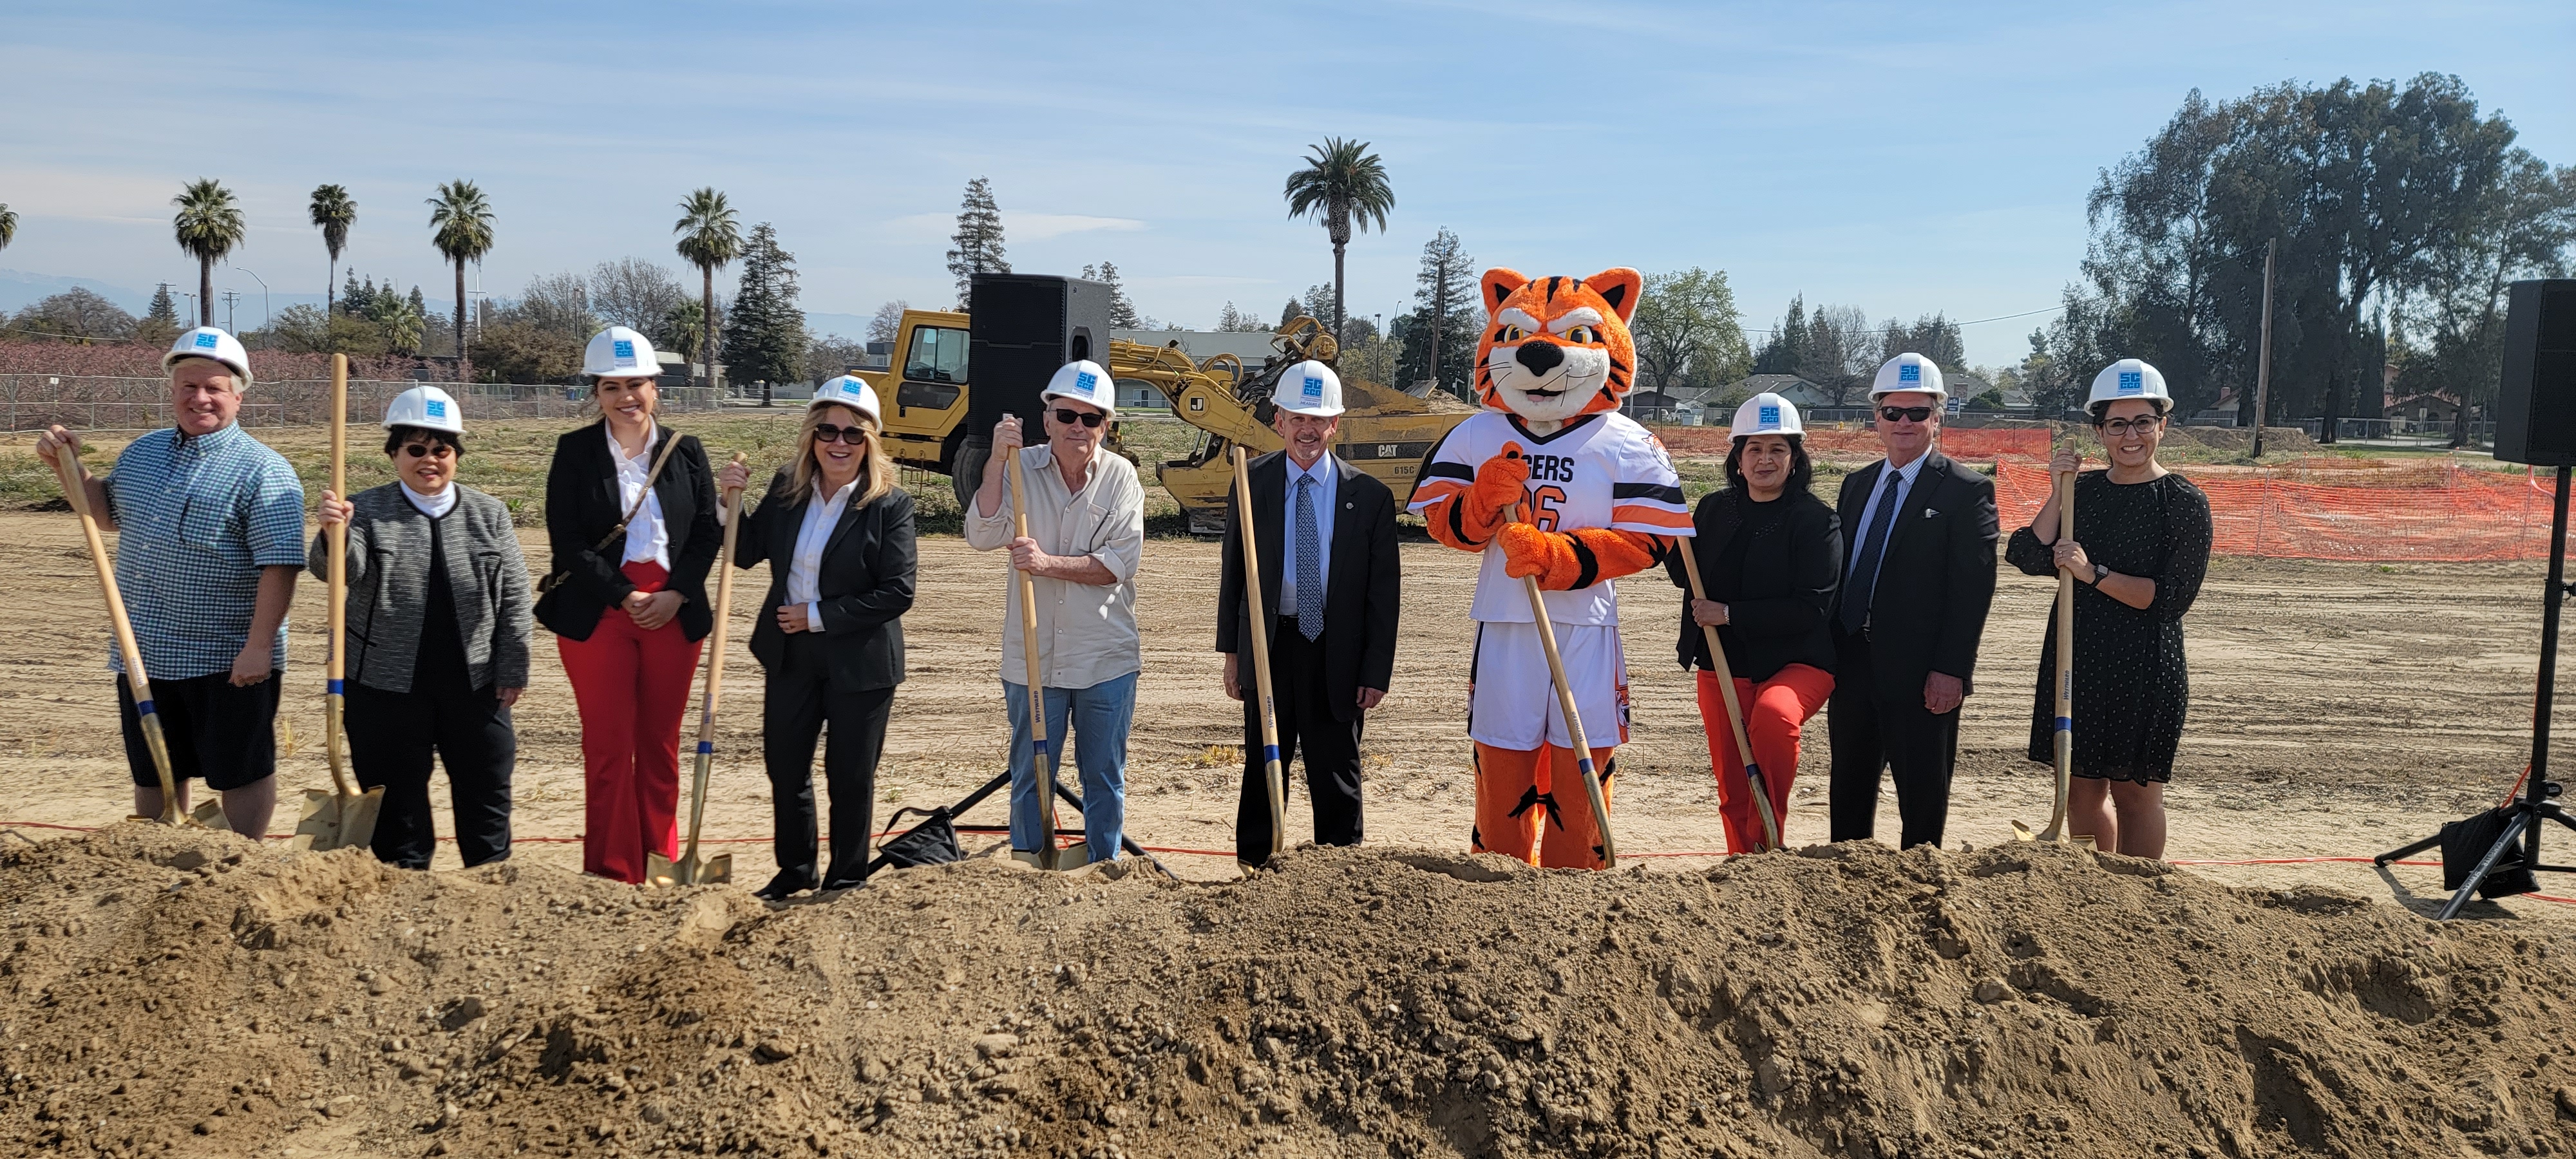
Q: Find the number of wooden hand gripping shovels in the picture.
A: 8